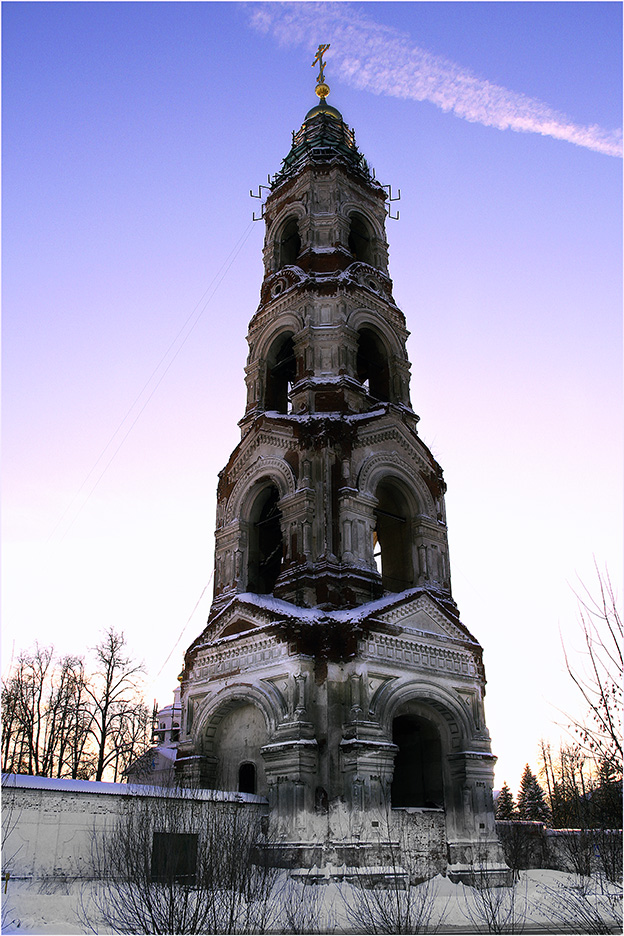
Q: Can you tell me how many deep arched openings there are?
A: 8